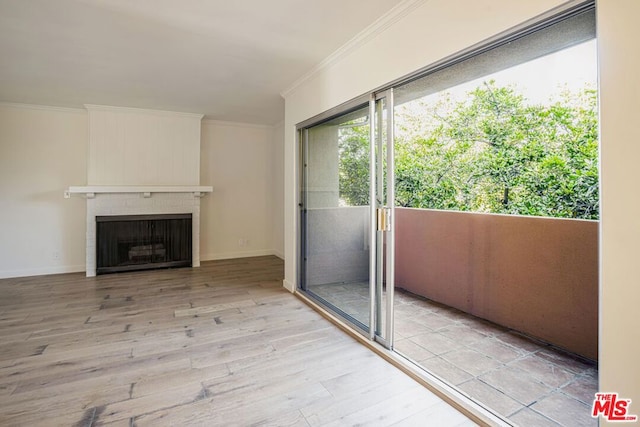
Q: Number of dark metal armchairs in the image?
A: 0